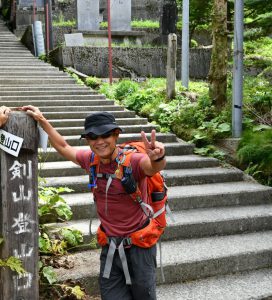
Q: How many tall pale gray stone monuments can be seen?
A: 2